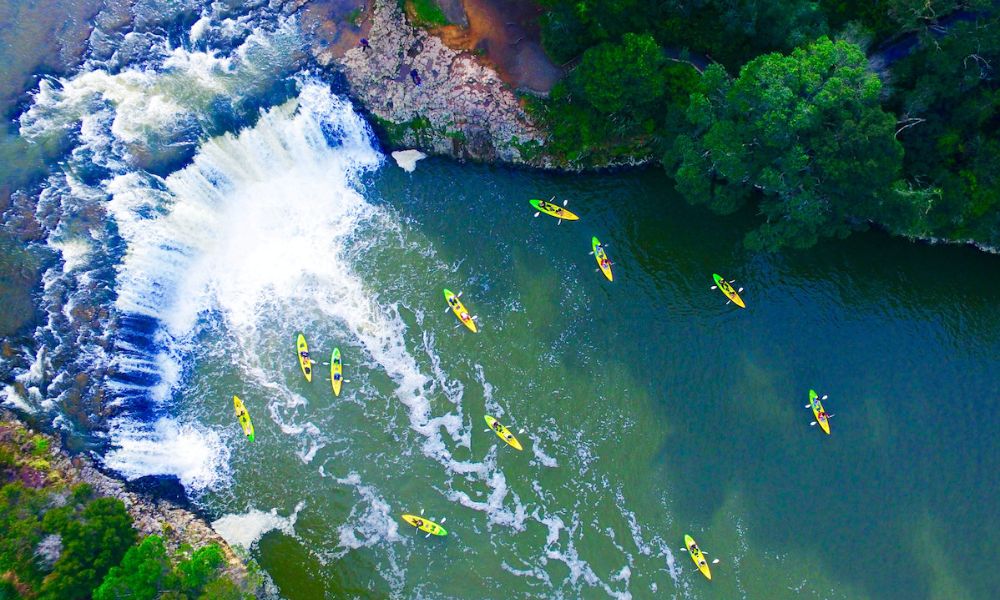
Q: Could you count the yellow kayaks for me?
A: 11